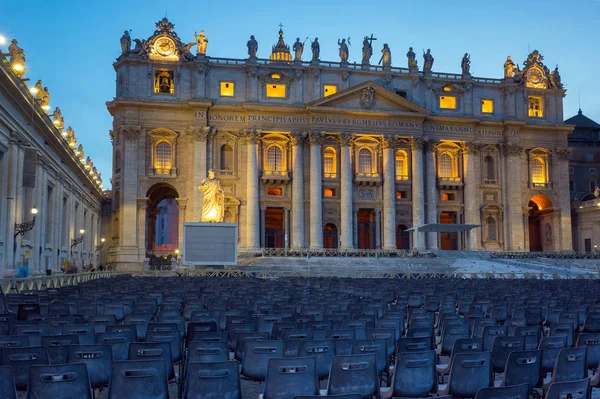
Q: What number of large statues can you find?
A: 1